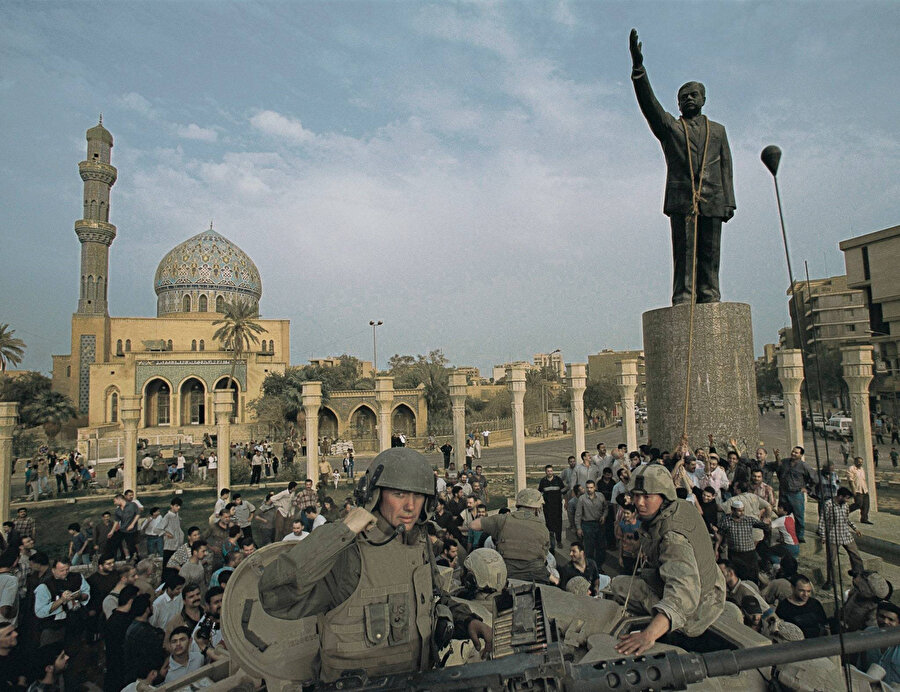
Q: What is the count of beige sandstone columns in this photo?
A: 11